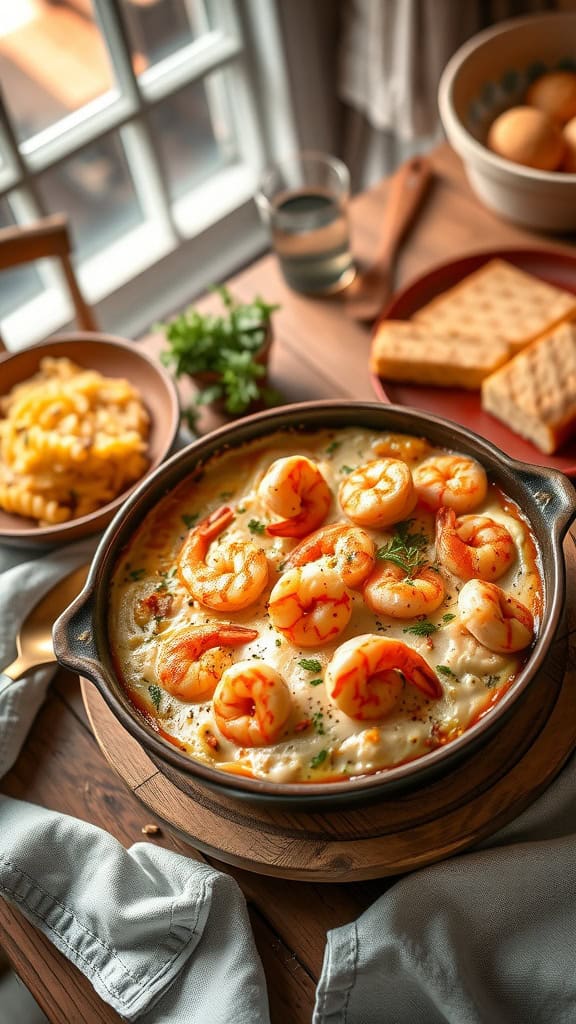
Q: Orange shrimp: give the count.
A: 12